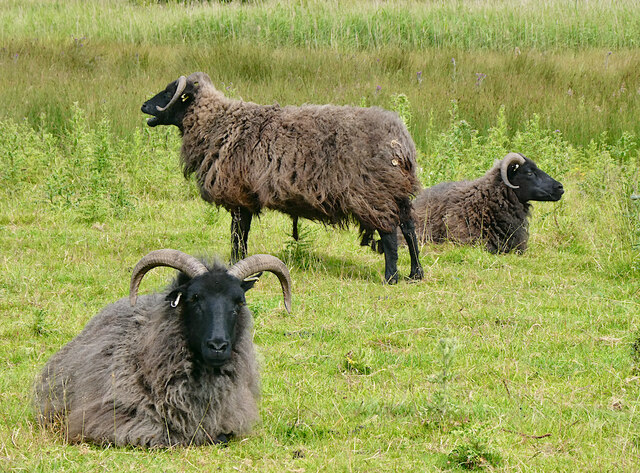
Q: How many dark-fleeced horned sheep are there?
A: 3